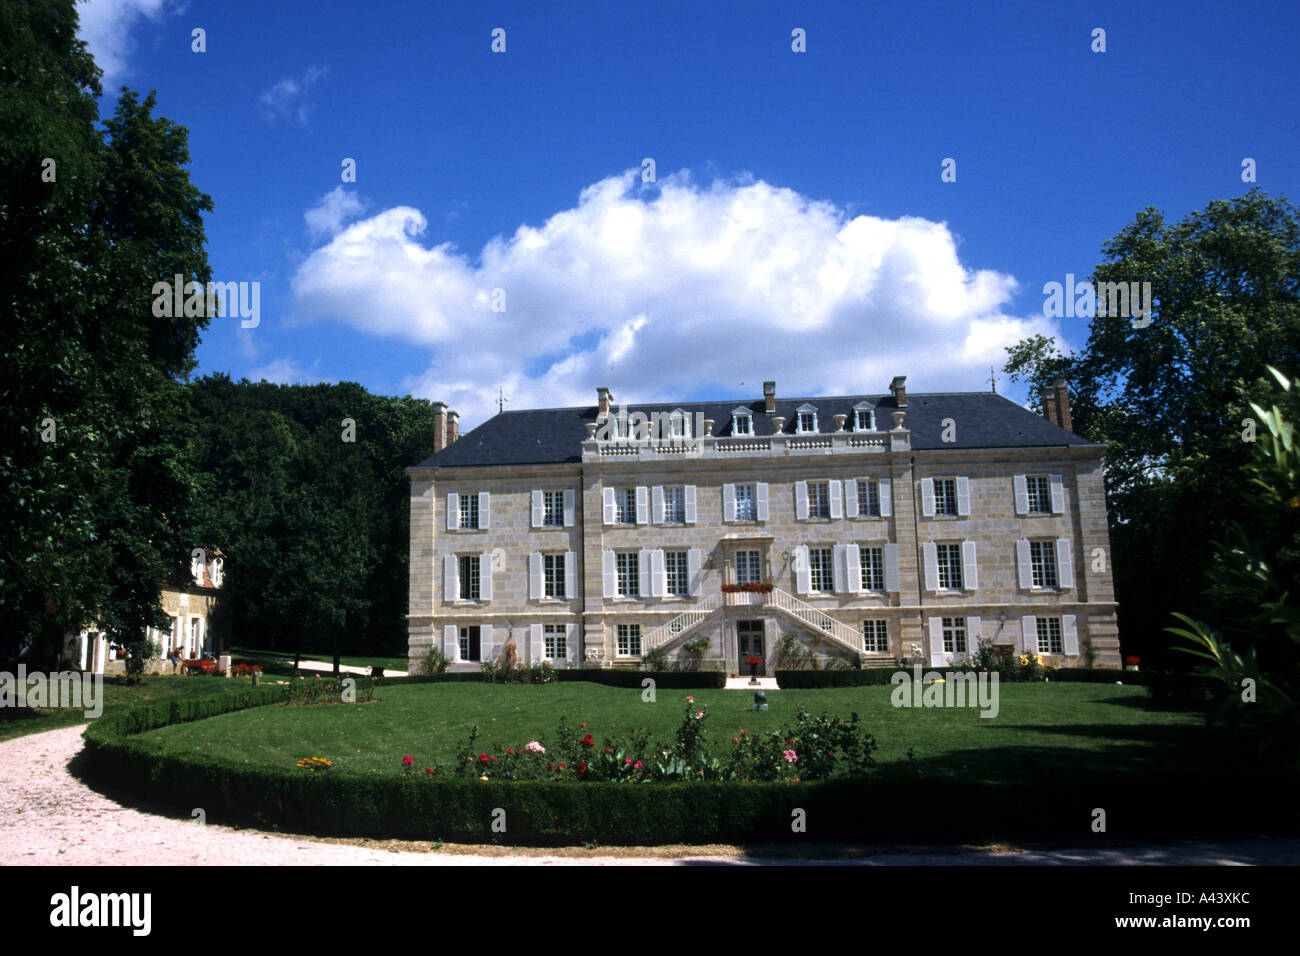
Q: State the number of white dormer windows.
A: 5